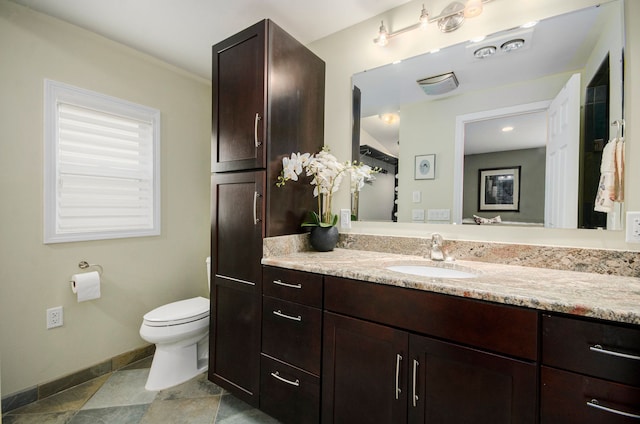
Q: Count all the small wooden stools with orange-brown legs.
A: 0